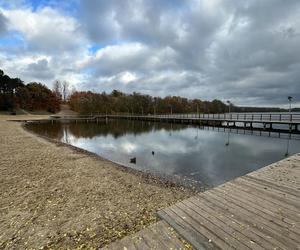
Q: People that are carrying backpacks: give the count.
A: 0